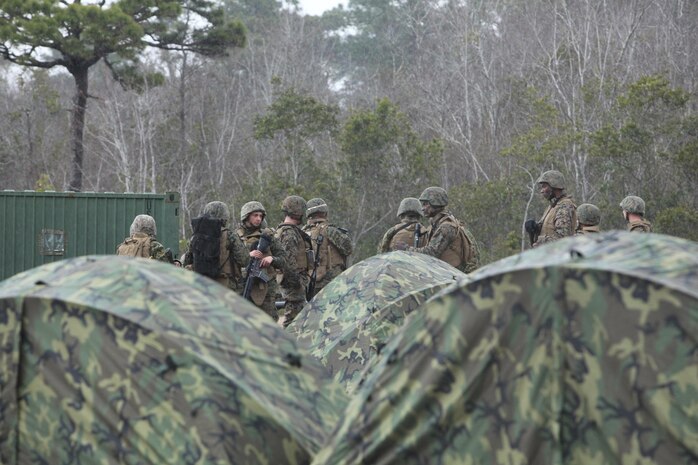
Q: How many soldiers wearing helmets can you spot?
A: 10